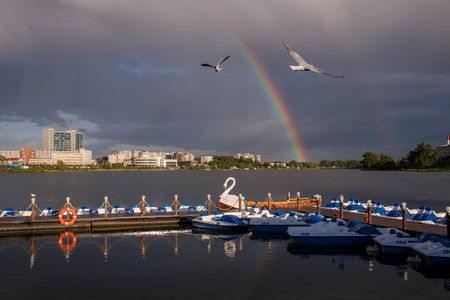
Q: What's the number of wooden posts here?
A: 14